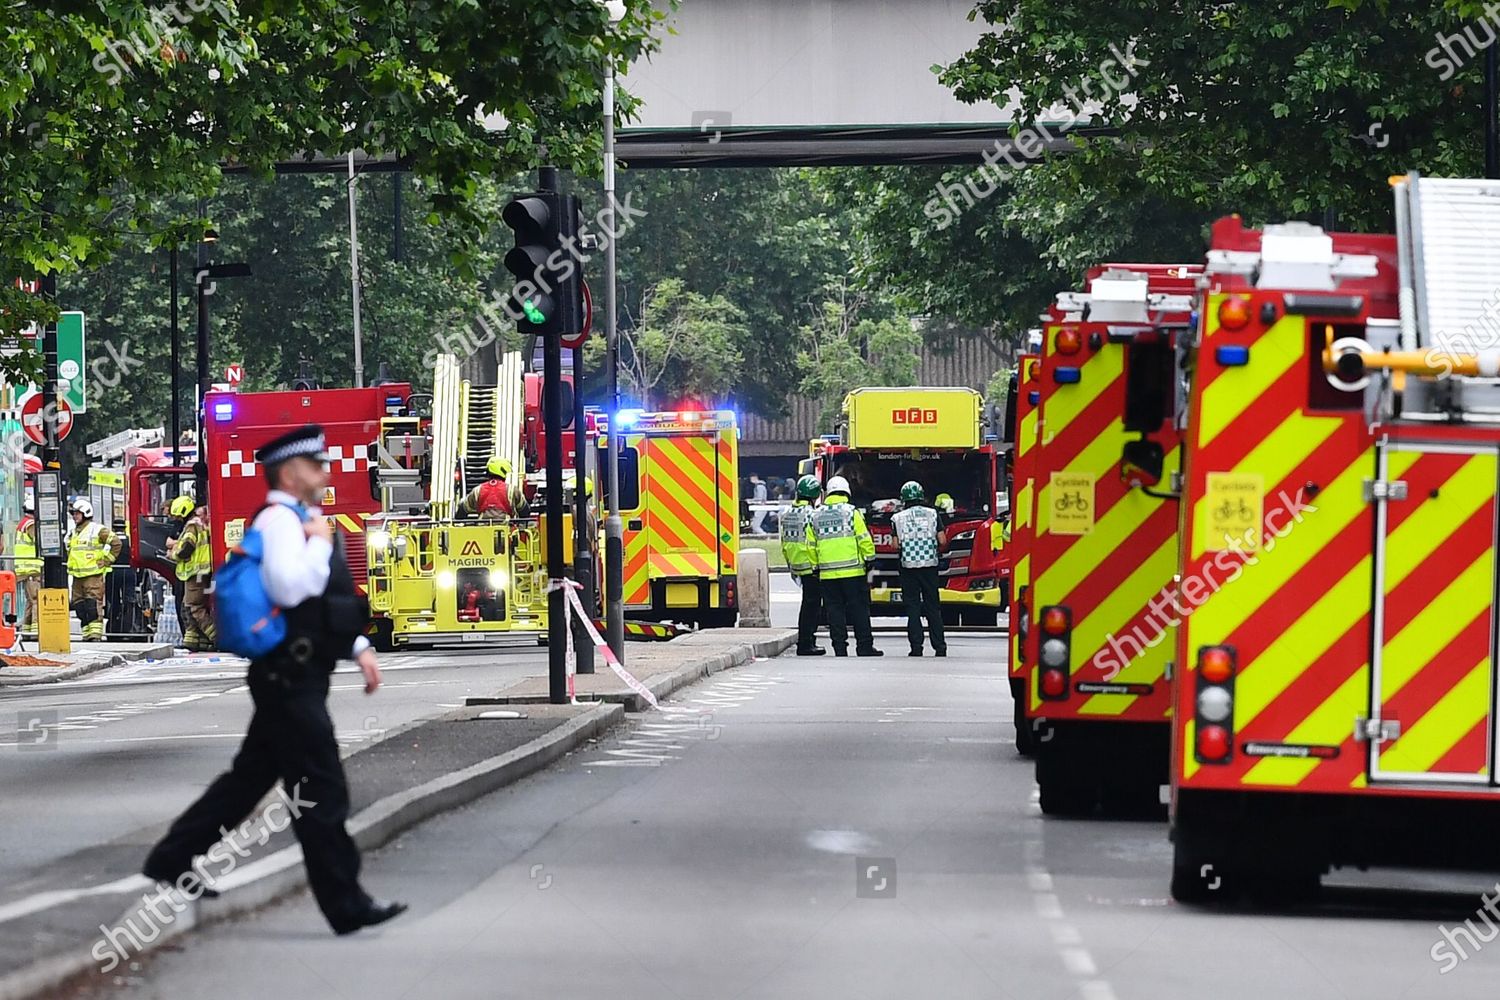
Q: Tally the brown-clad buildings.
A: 1